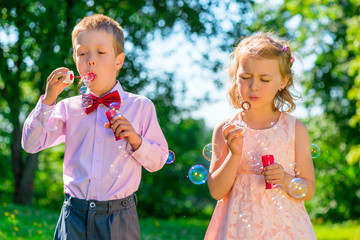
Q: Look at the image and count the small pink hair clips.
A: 2